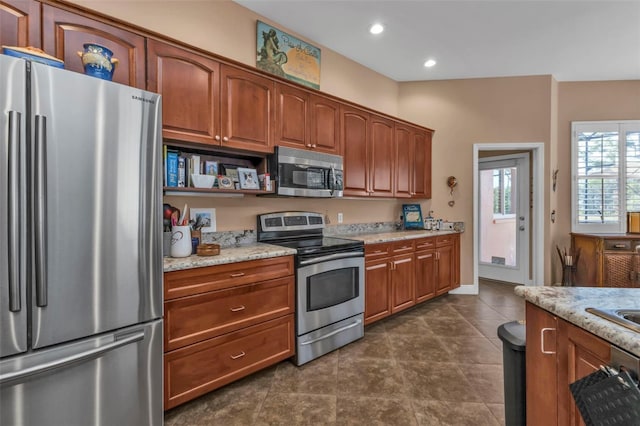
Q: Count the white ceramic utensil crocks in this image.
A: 1